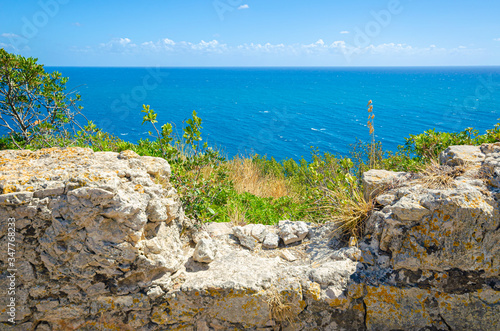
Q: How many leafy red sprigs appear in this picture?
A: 0